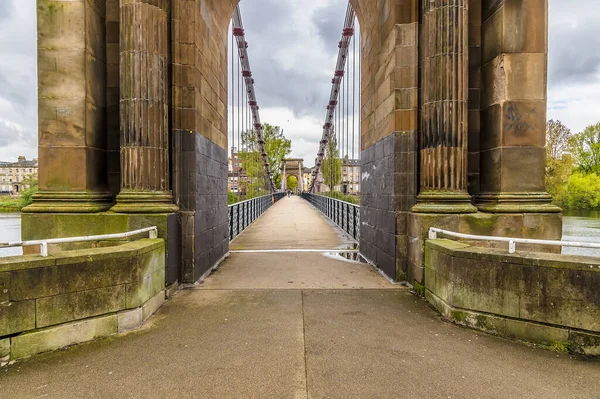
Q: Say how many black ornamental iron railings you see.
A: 2